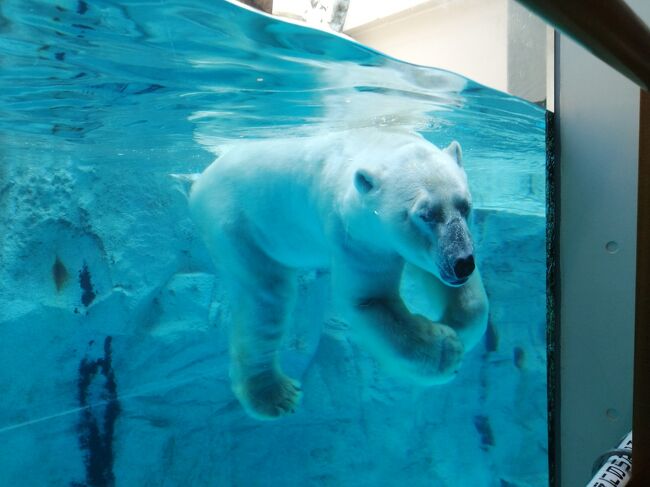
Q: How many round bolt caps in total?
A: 2